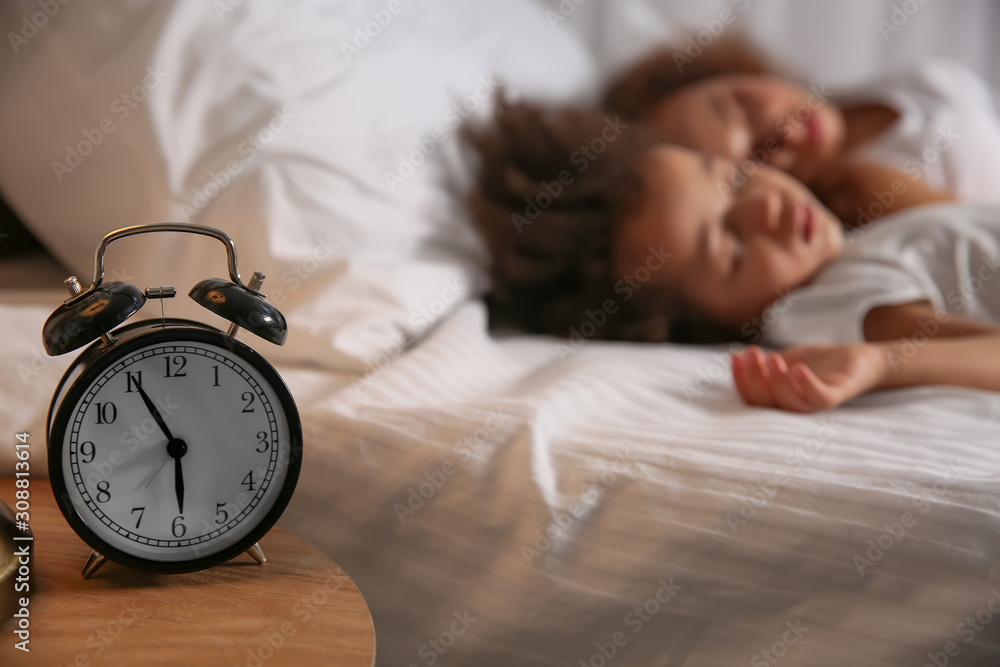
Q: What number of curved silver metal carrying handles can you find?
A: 1